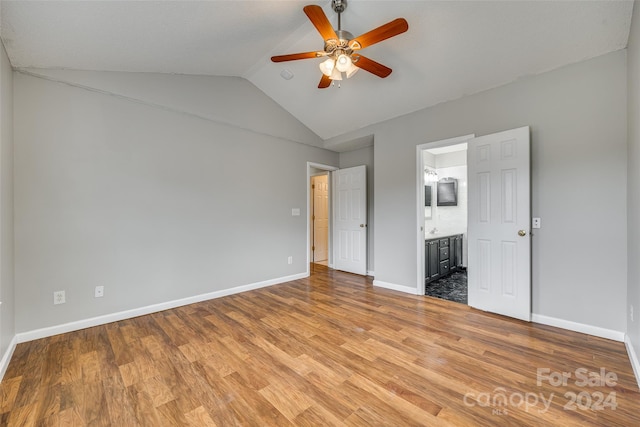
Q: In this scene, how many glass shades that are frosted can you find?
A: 4